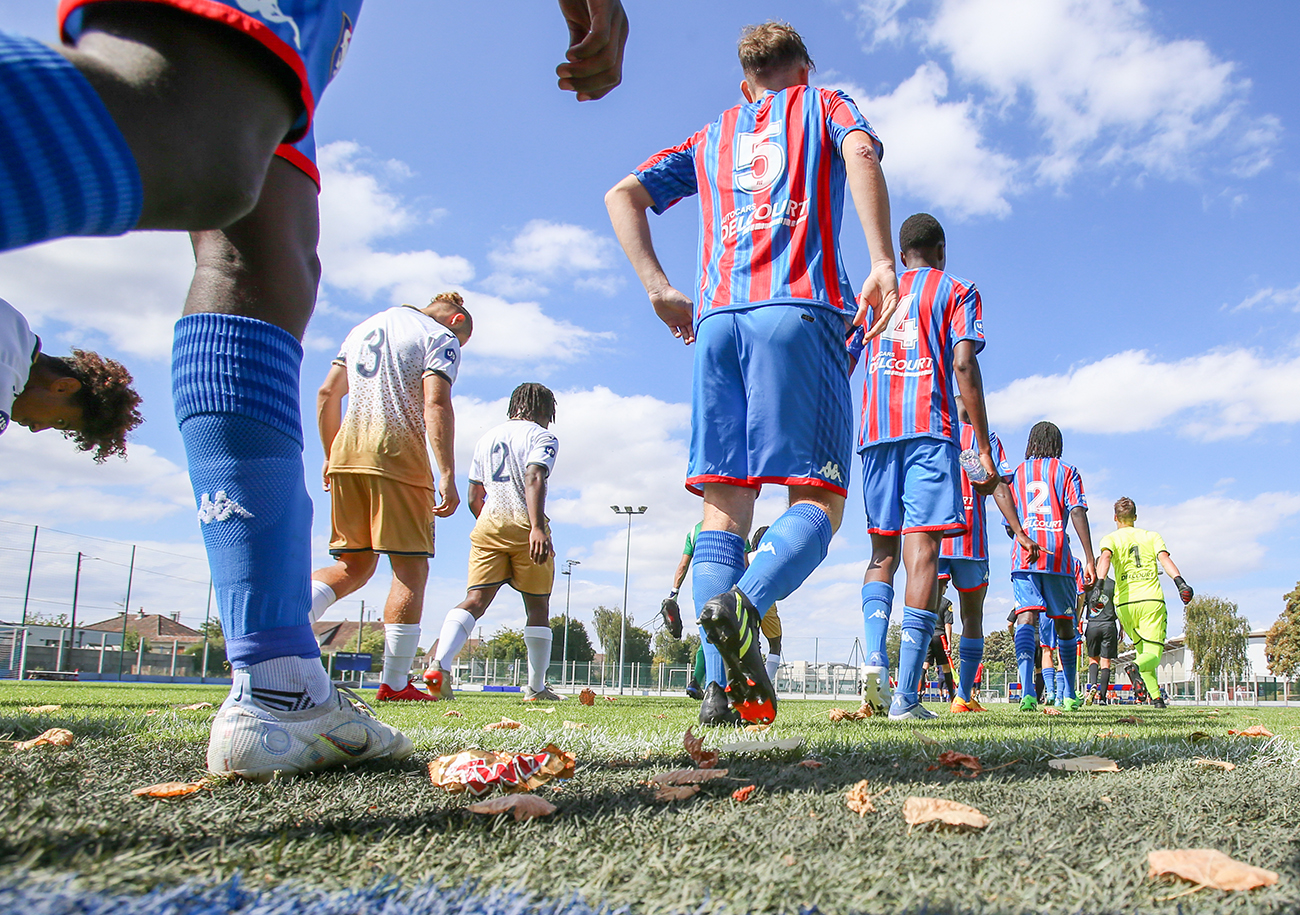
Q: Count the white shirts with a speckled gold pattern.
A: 2